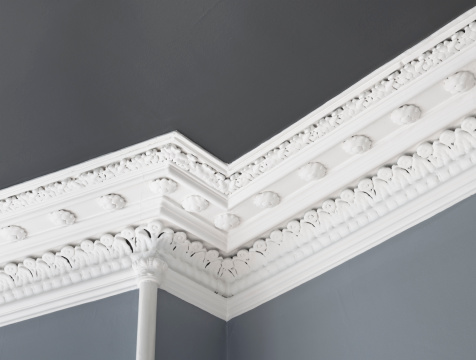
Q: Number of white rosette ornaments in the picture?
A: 11